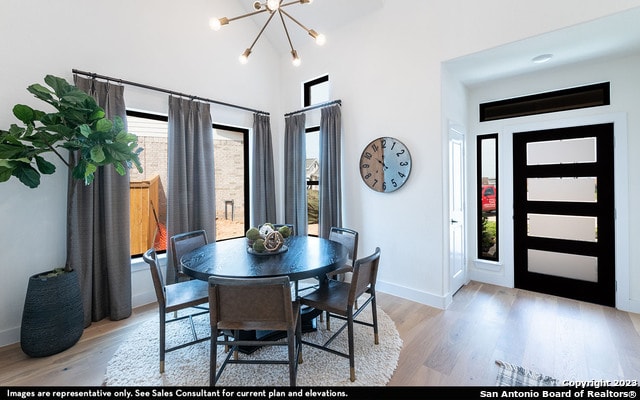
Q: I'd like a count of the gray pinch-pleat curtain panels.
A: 5